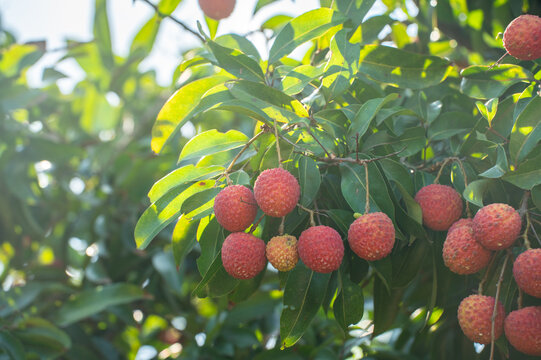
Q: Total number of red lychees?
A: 13